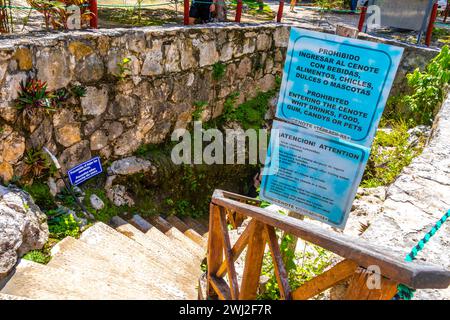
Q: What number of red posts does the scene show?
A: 6